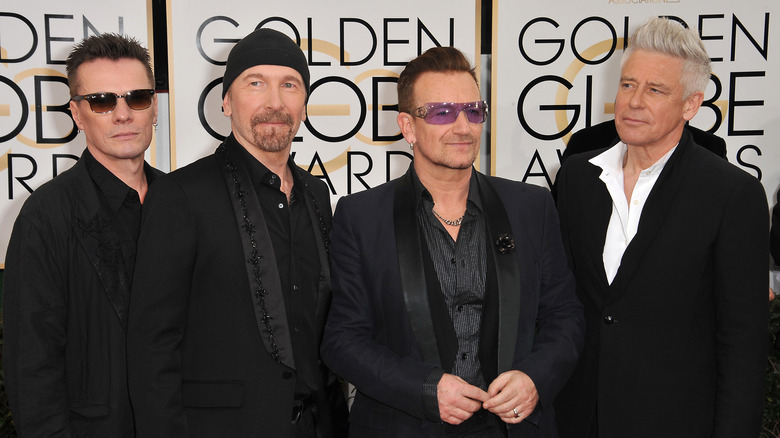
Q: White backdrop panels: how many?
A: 3